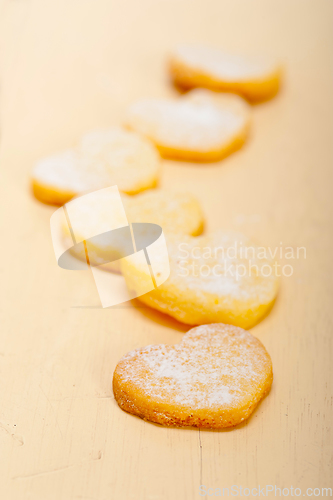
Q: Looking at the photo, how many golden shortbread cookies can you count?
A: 6